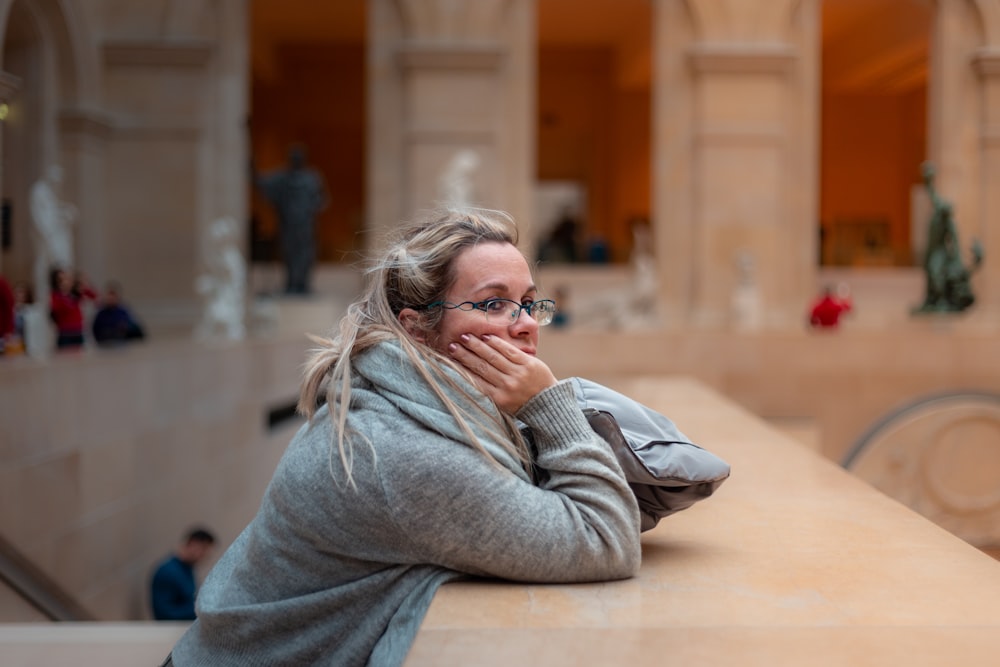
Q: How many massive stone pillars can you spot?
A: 4